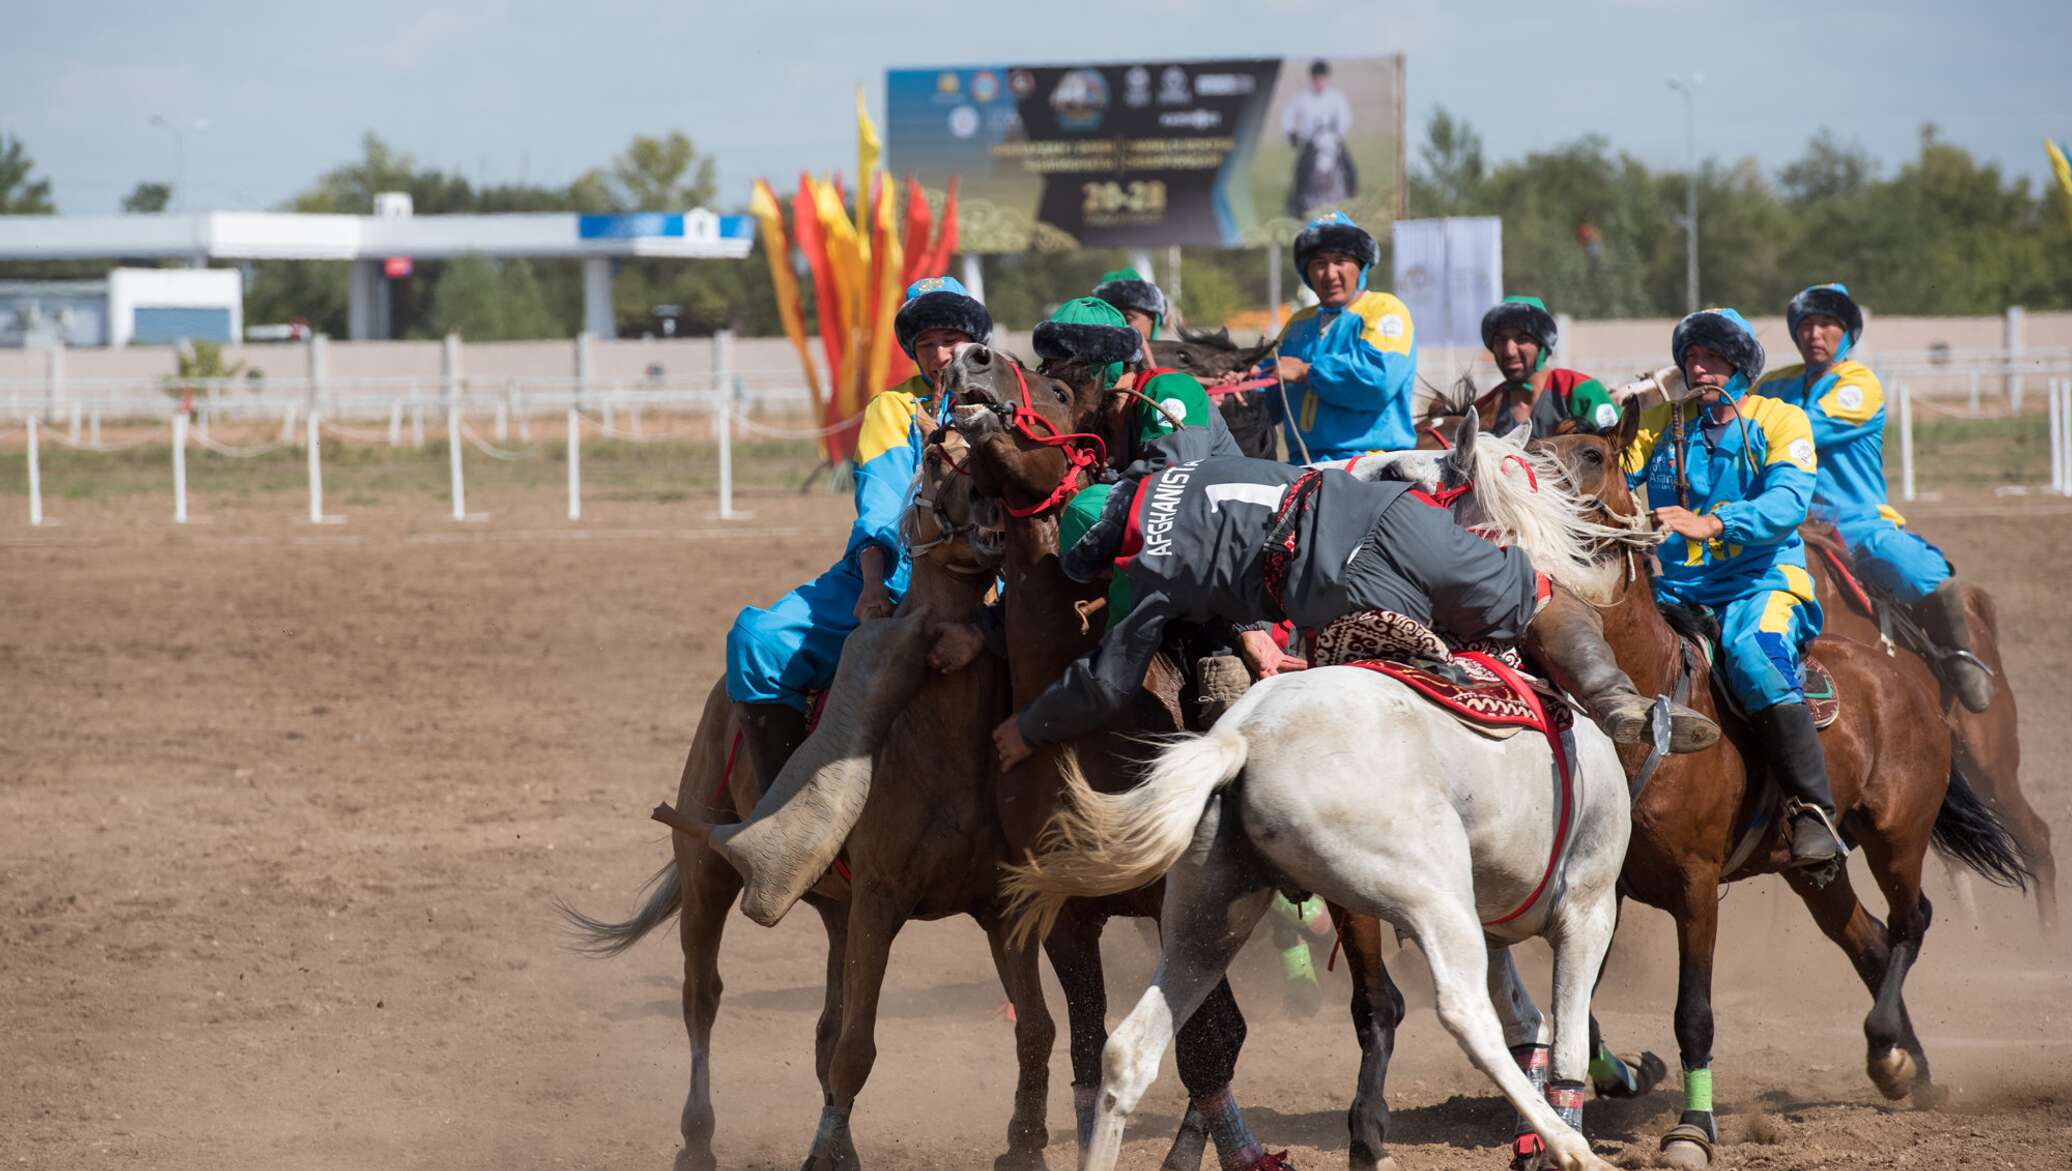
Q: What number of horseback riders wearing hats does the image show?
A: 8